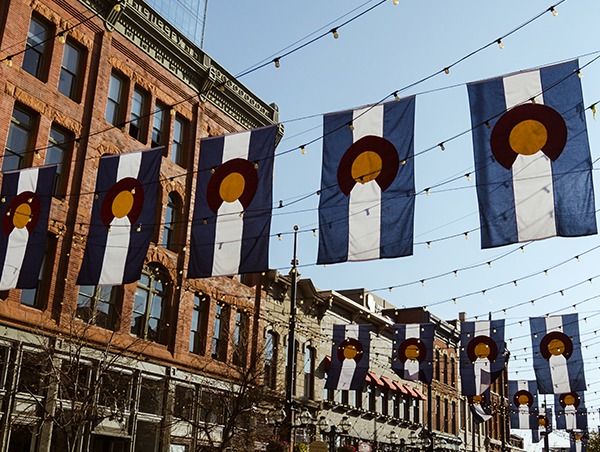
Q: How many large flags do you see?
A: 5